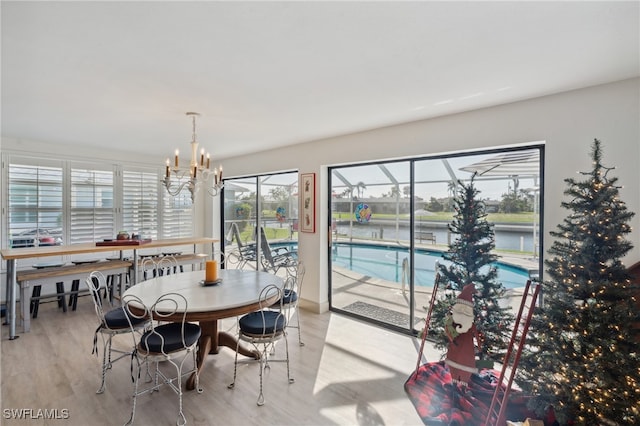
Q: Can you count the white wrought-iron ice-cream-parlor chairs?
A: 6